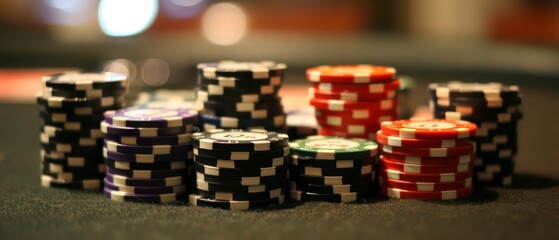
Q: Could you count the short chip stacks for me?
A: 4